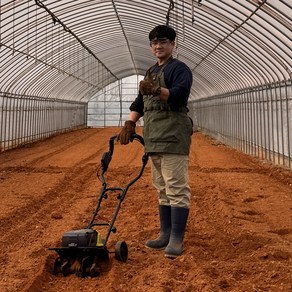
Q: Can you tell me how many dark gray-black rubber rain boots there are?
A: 2